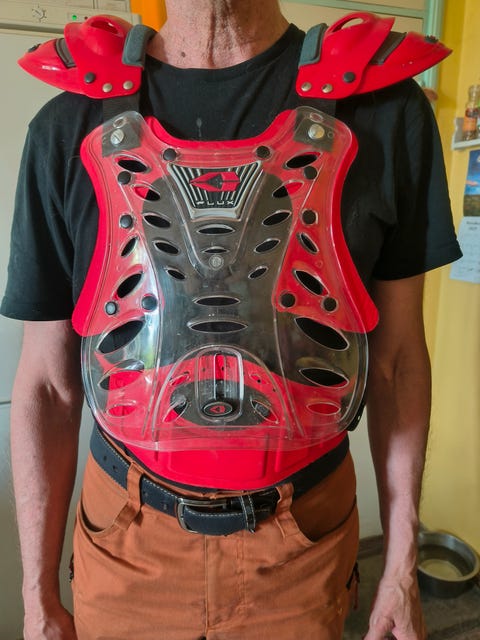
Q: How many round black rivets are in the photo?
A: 12